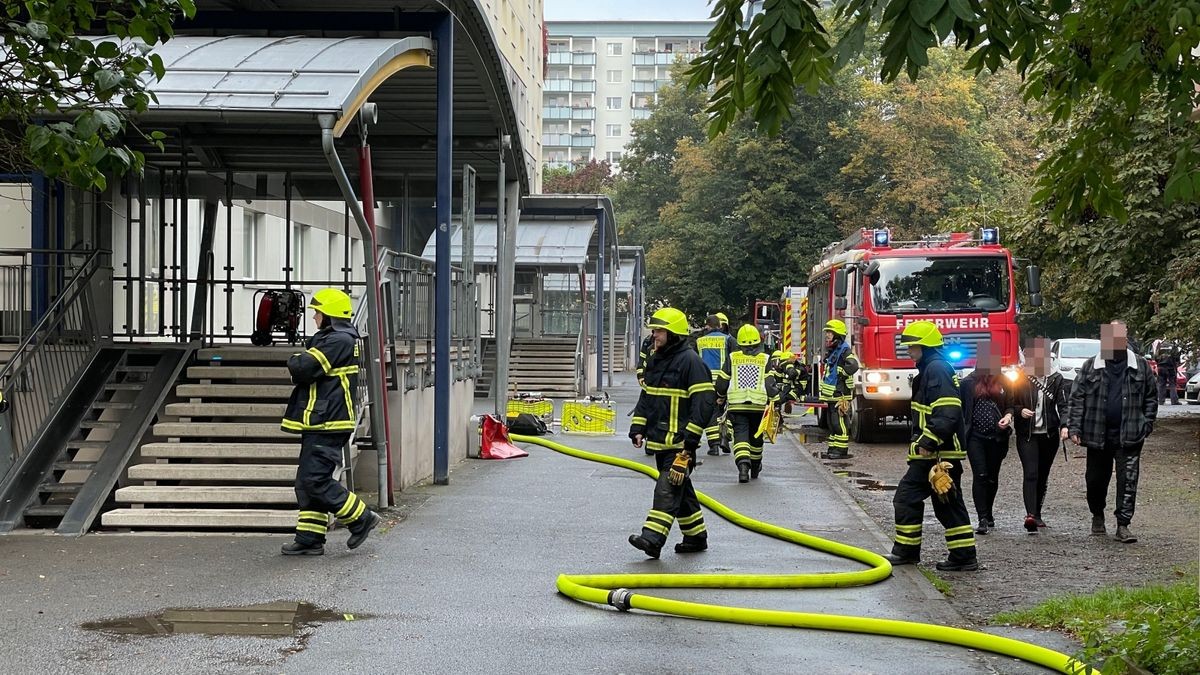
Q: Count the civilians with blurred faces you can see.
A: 3